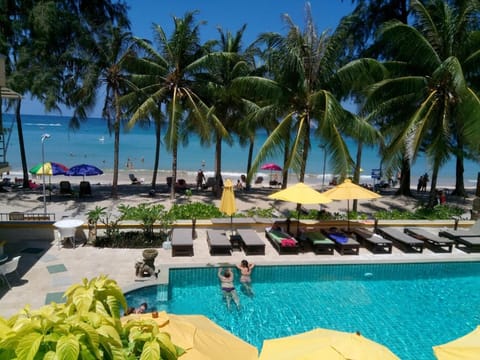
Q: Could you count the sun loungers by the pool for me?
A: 10